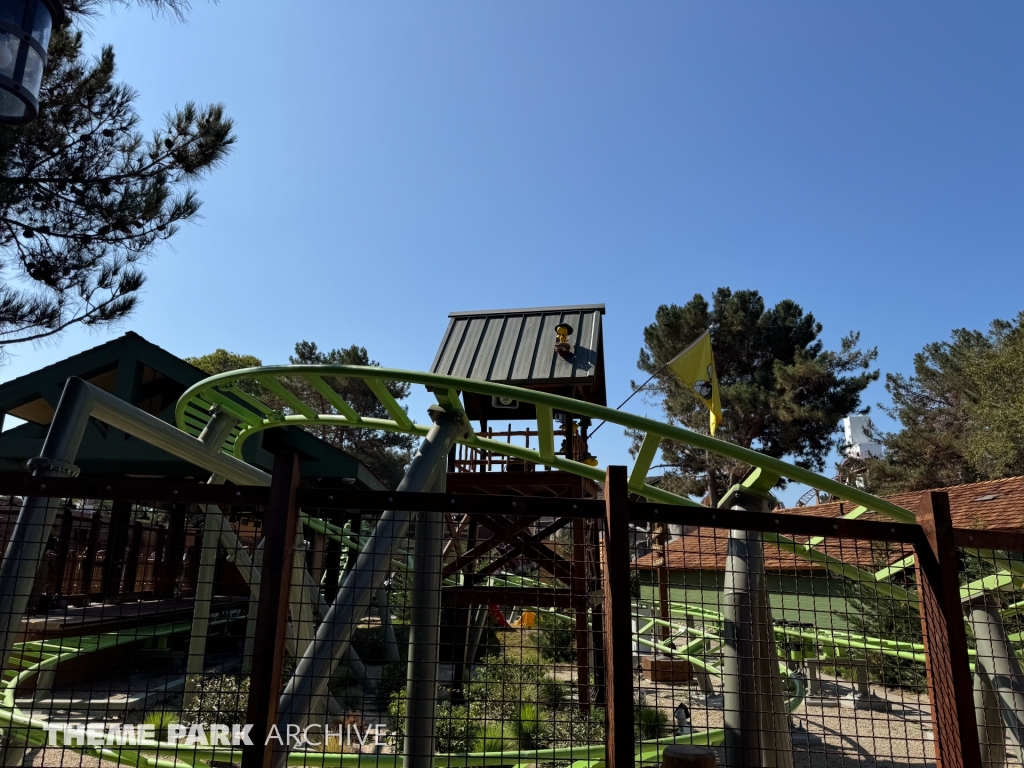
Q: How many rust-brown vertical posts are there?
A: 3